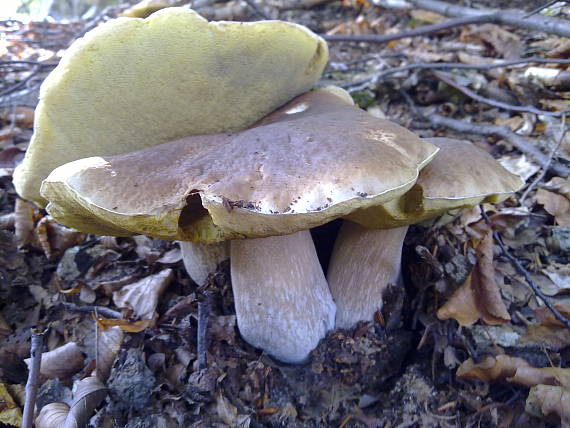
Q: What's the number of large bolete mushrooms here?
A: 3